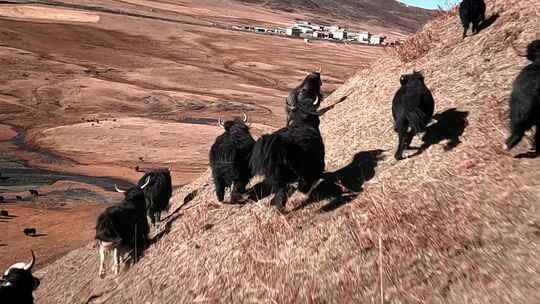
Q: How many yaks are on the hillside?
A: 9